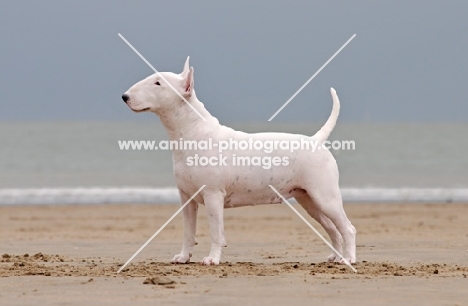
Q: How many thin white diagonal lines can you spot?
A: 4